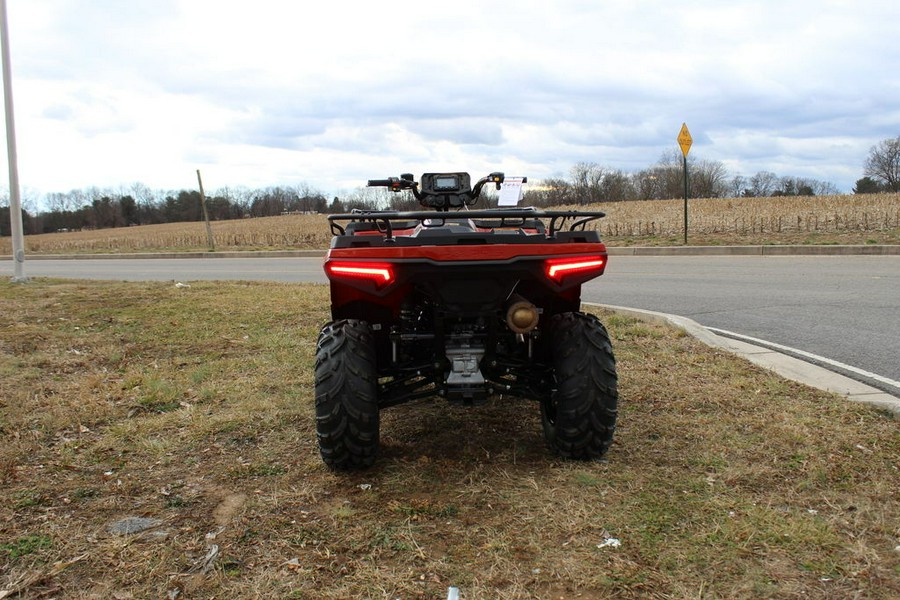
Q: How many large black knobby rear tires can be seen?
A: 2